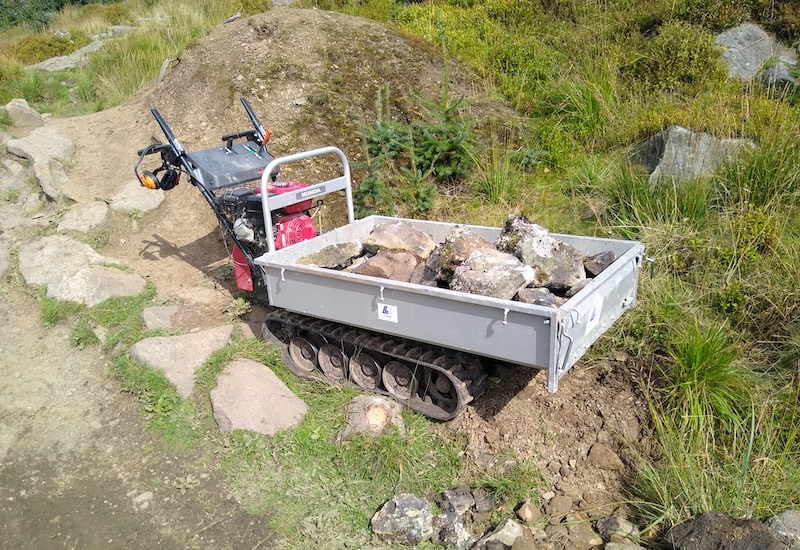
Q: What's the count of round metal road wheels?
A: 4